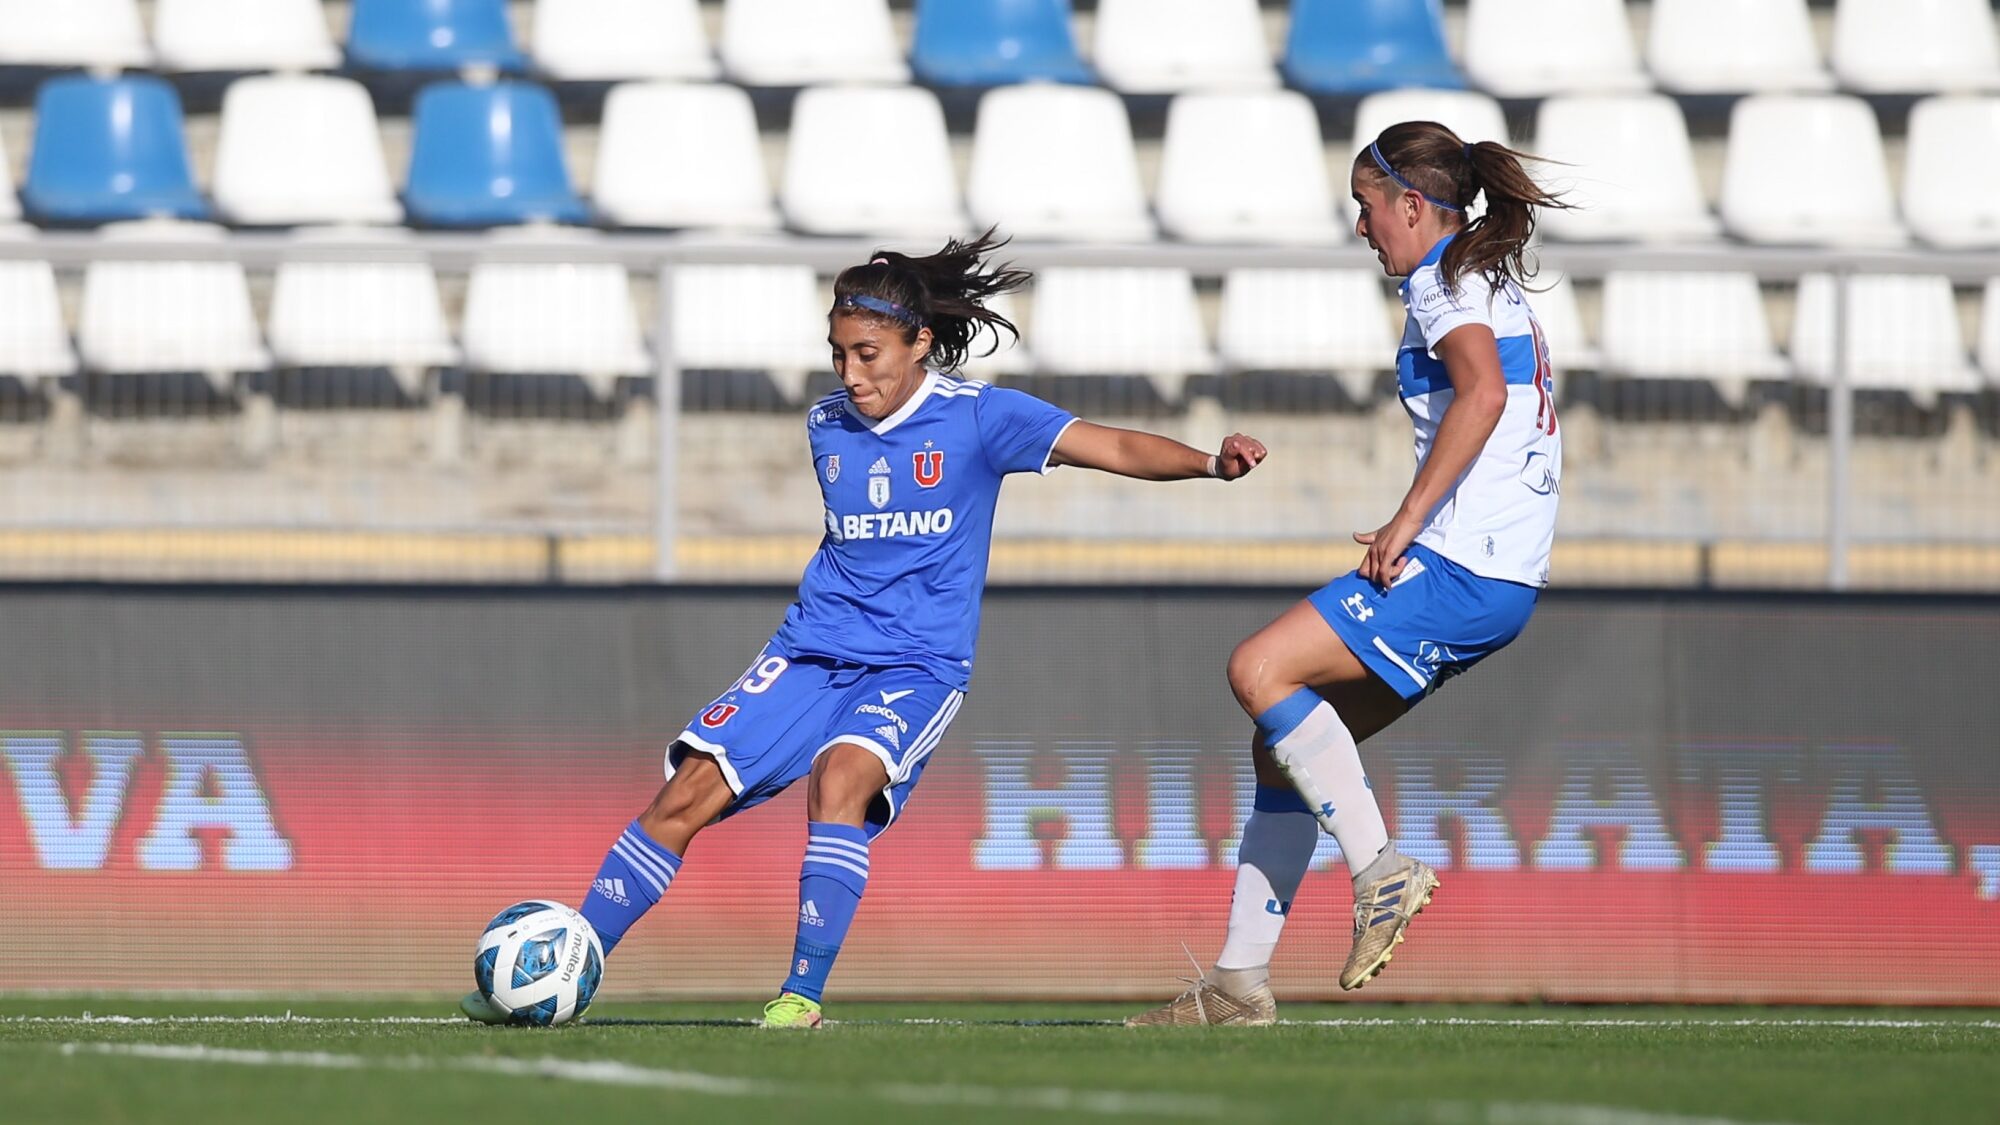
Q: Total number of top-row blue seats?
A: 3